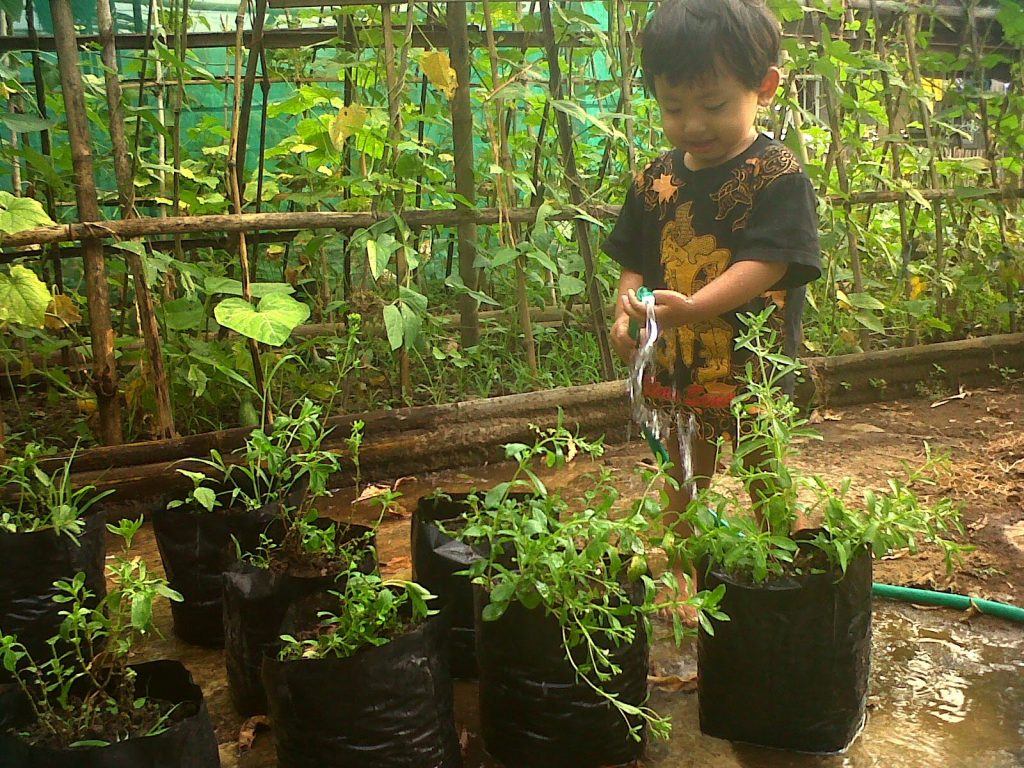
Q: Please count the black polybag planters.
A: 8